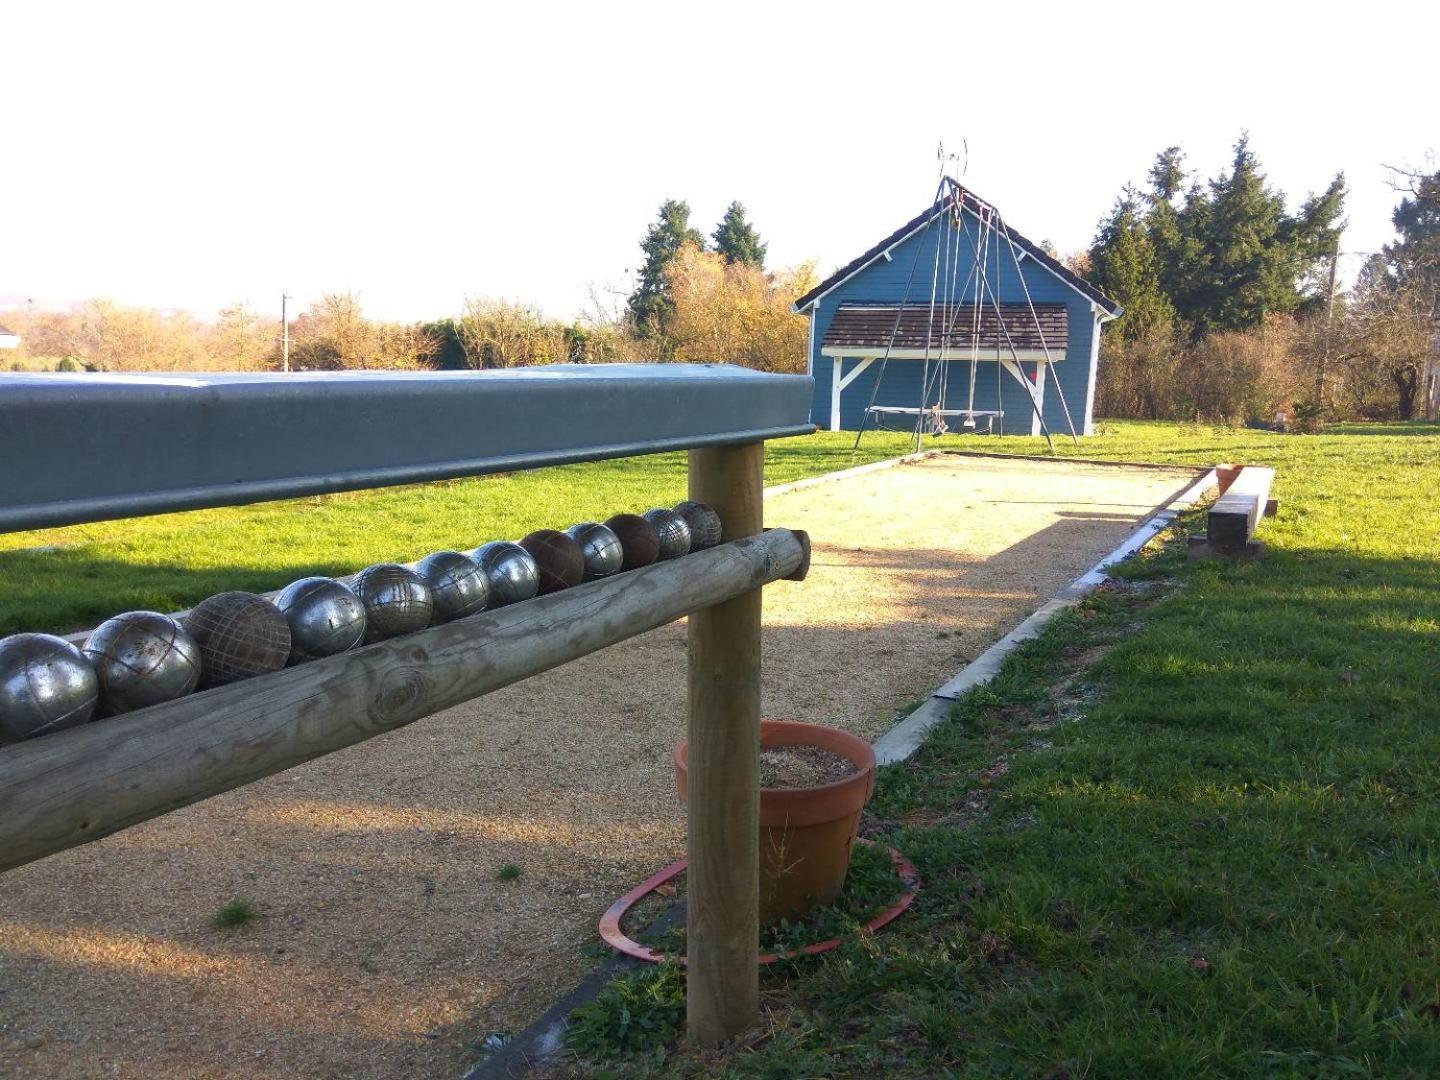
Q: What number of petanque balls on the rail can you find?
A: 12